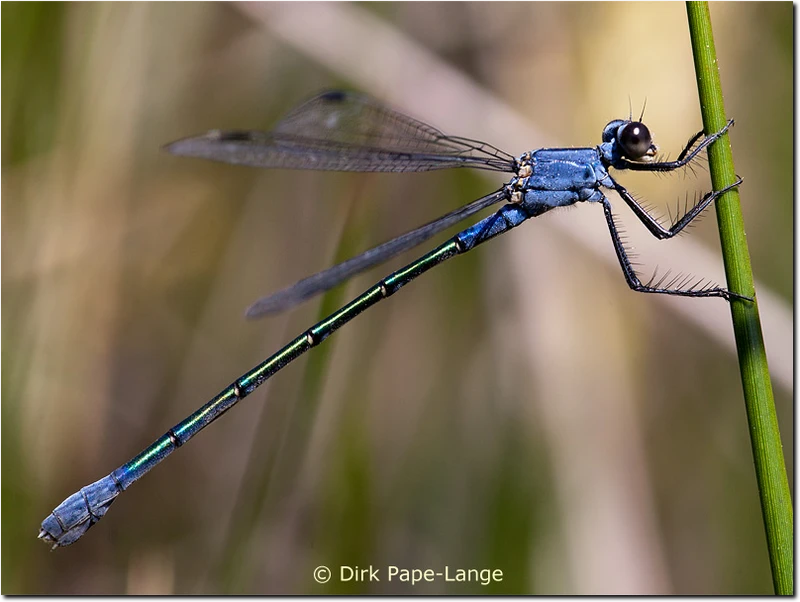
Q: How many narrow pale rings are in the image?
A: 5